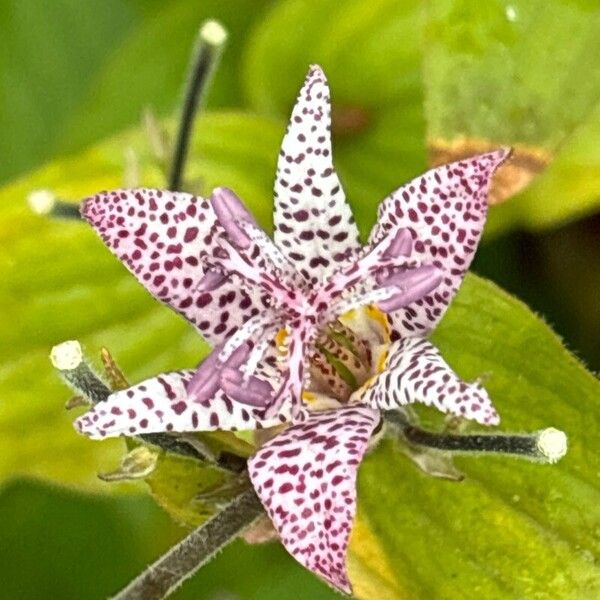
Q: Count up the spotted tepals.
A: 6